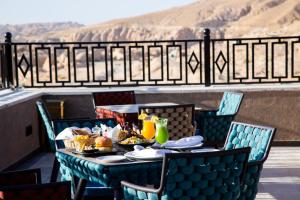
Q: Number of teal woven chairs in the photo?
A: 5